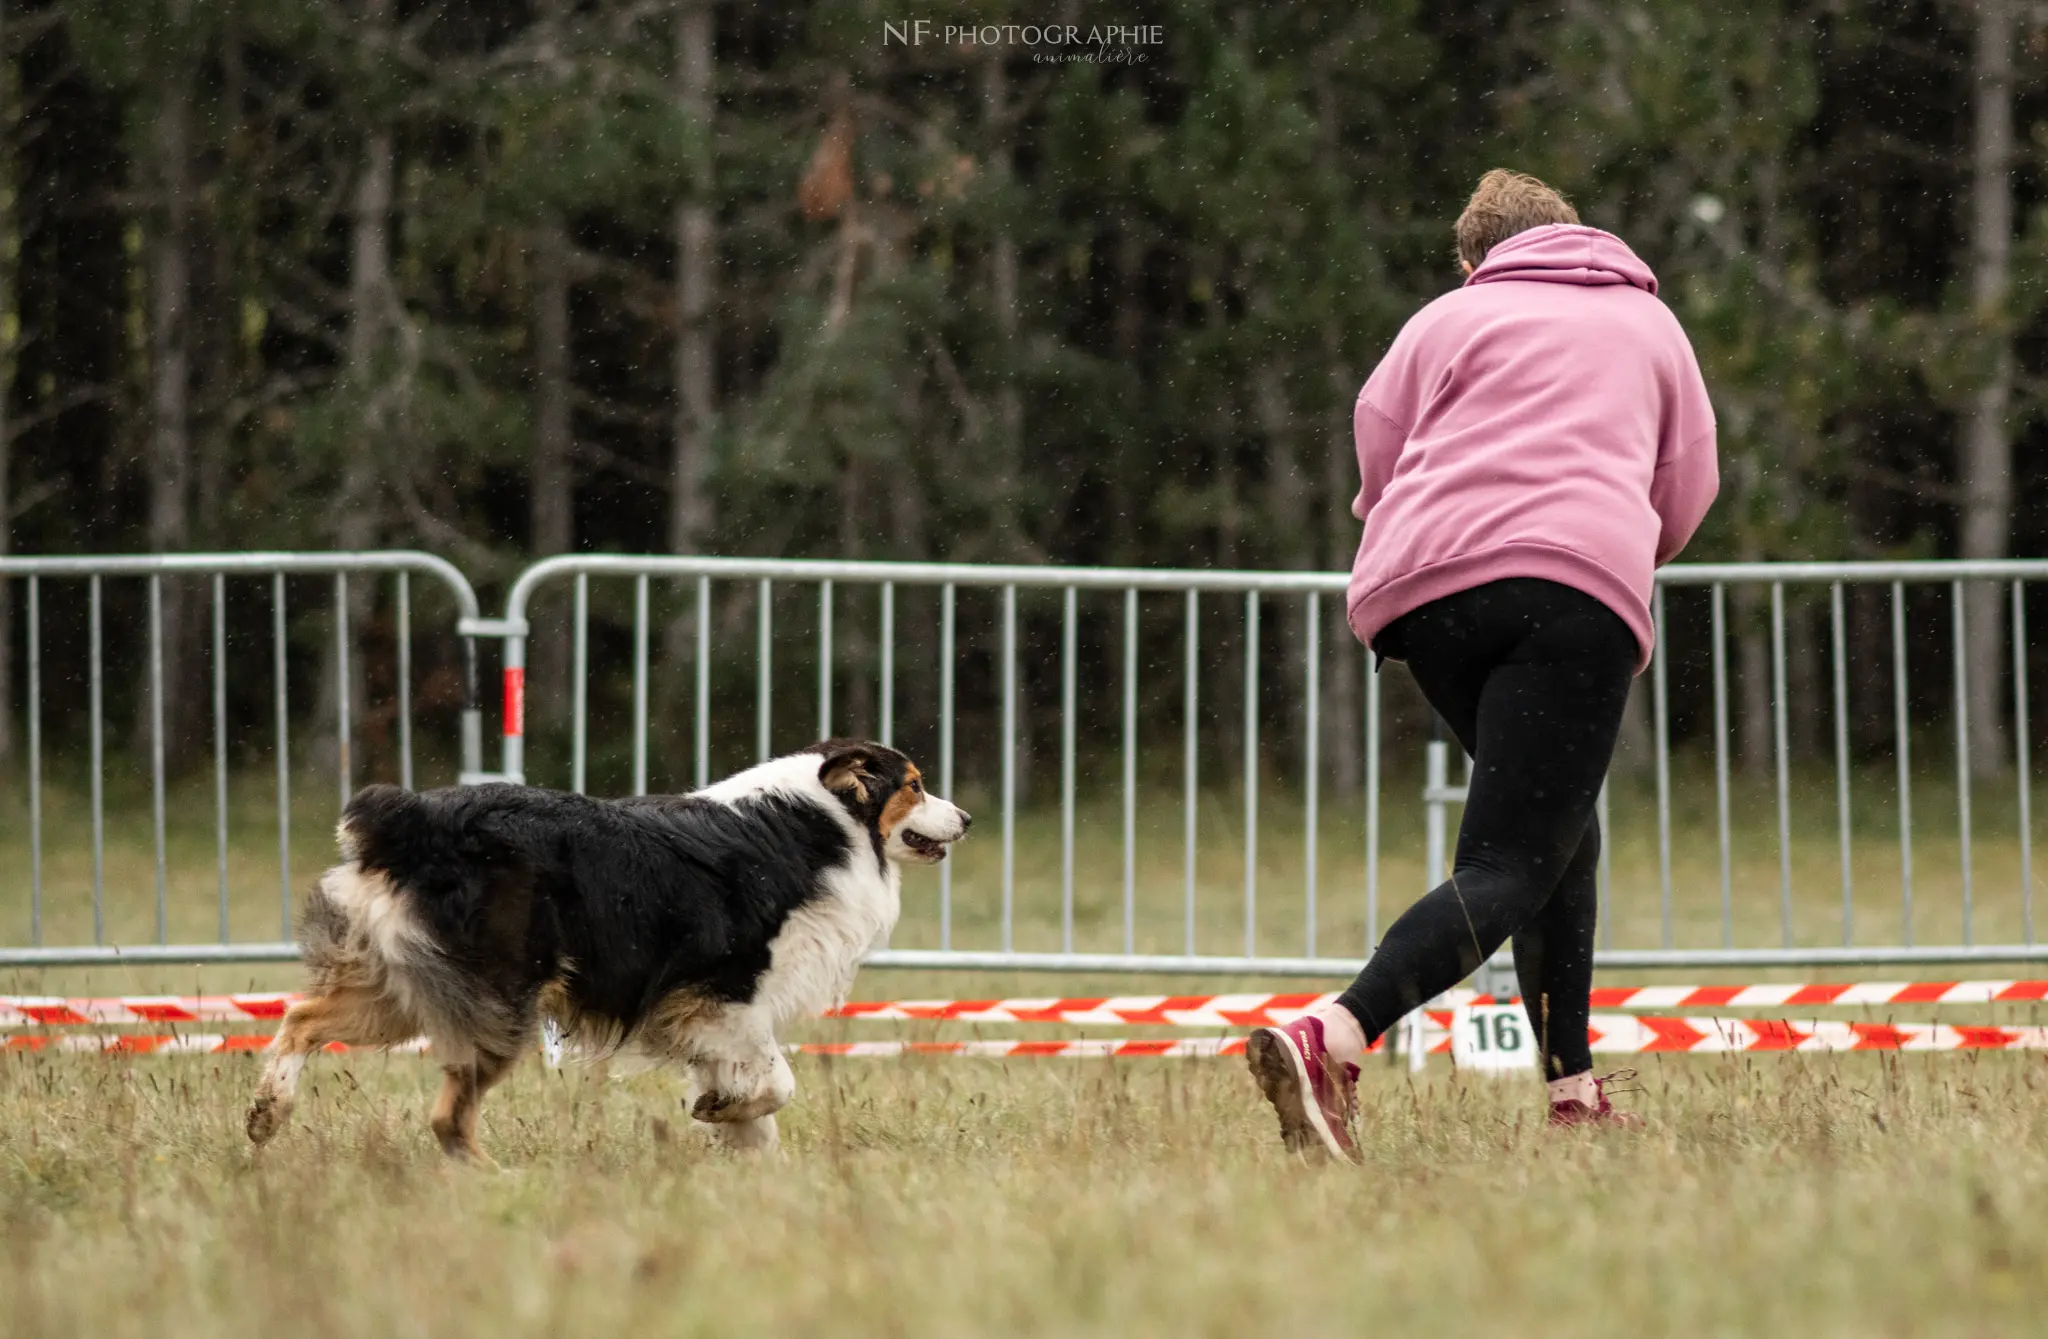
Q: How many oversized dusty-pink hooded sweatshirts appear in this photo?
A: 1